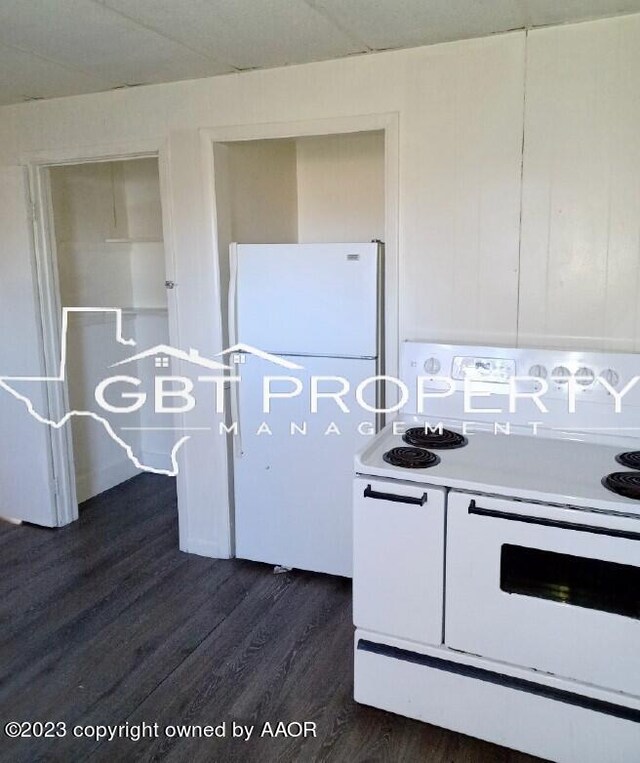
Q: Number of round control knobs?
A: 5